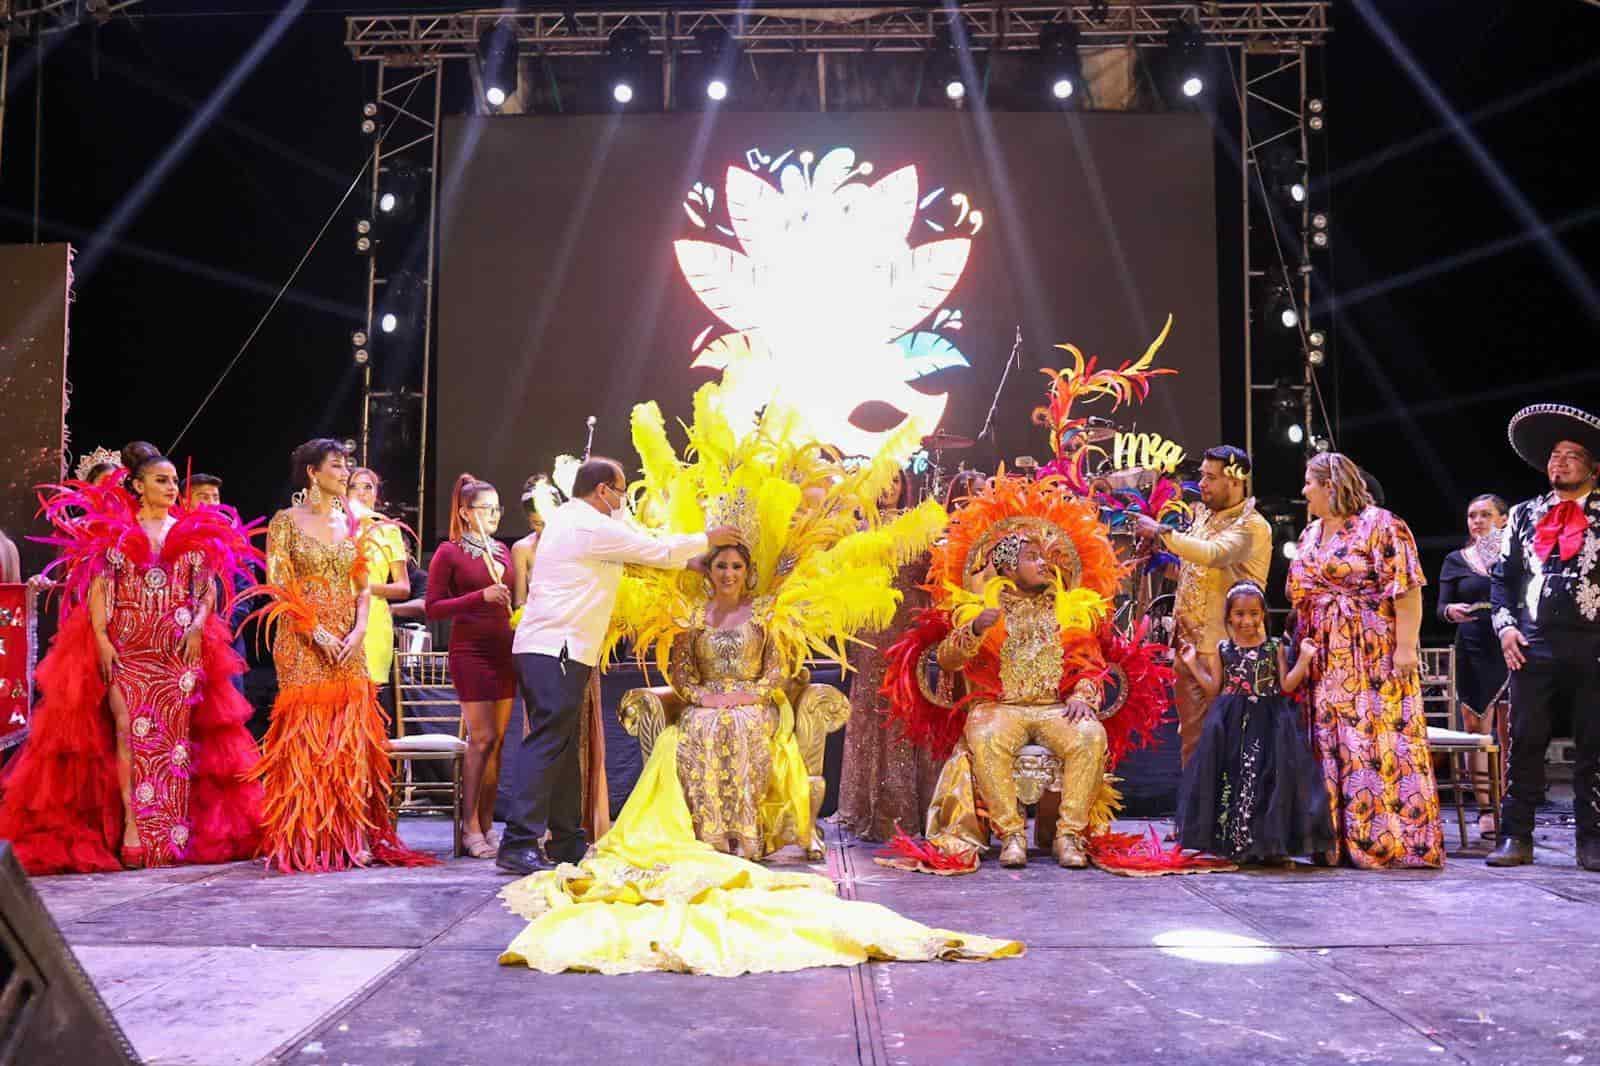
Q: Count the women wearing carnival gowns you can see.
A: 3